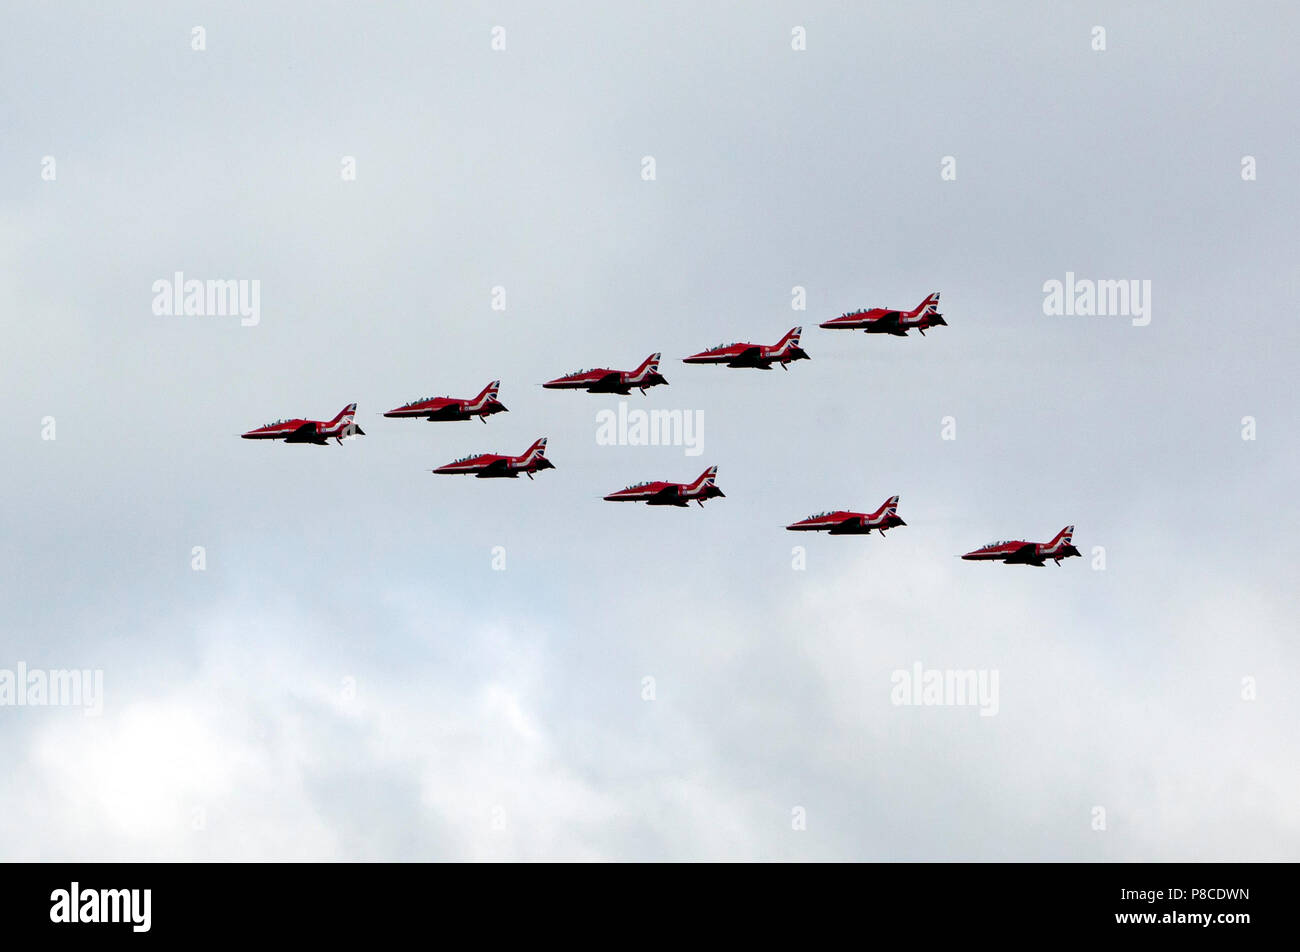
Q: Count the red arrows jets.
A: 9